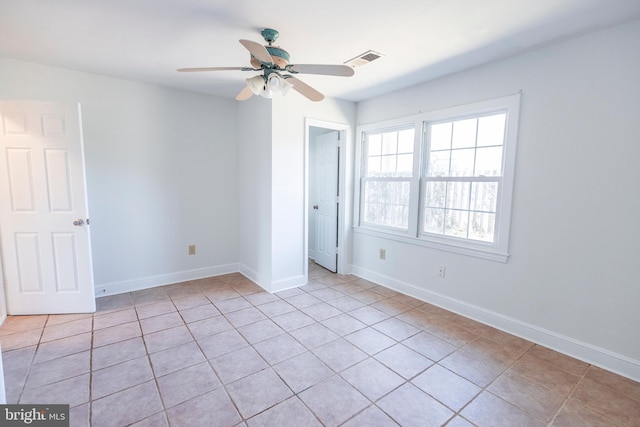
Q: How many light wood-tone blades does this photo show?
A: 5